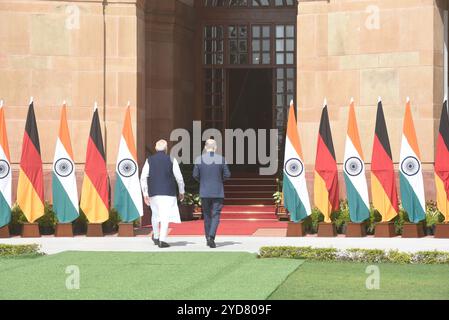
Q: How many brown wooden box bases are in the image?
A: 11